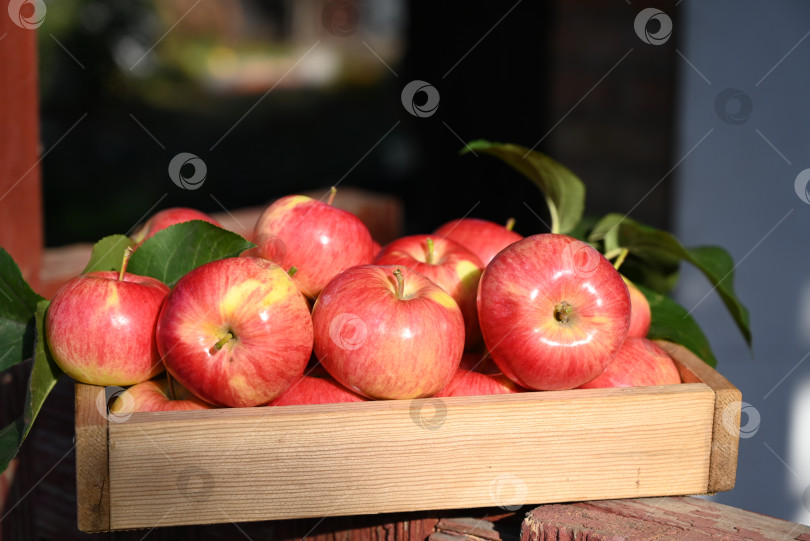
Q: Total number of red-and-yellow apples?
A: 13